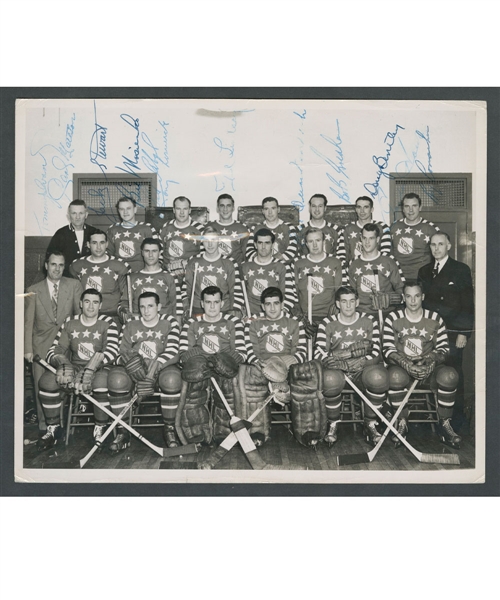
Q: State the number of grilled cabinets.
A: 2